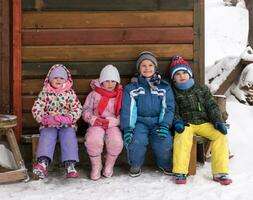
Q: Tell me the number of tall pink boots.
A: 2